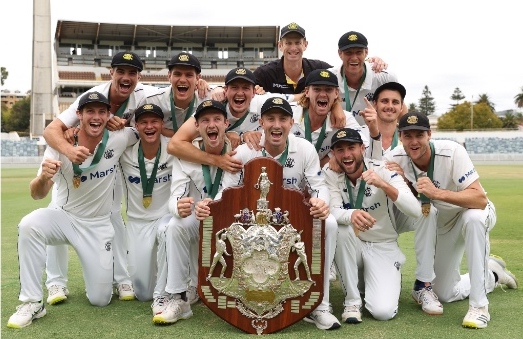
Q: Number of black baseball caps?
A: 13